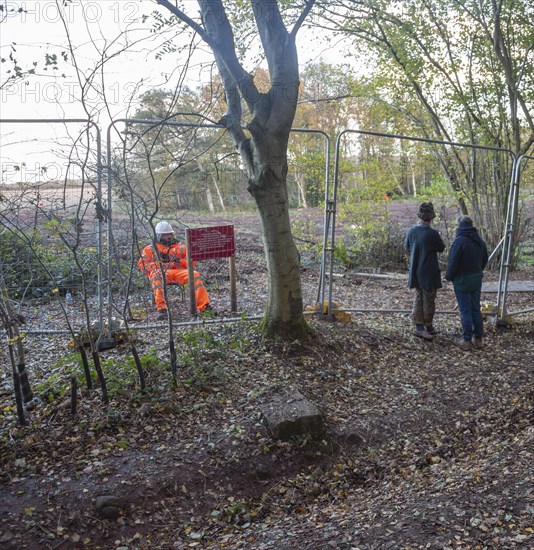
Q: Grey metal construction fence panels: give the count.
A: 4